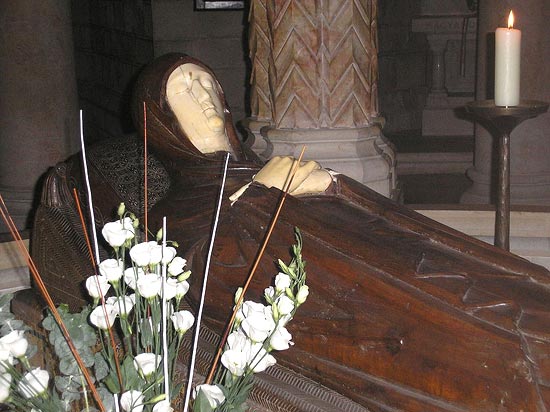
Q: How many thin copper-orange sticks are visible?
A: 5